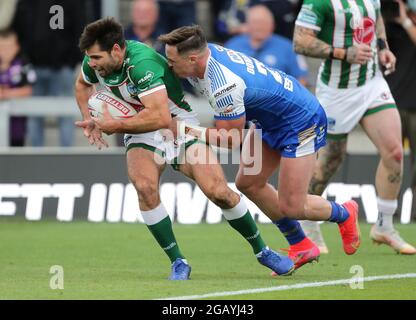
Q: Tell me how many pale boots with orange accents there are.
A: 2